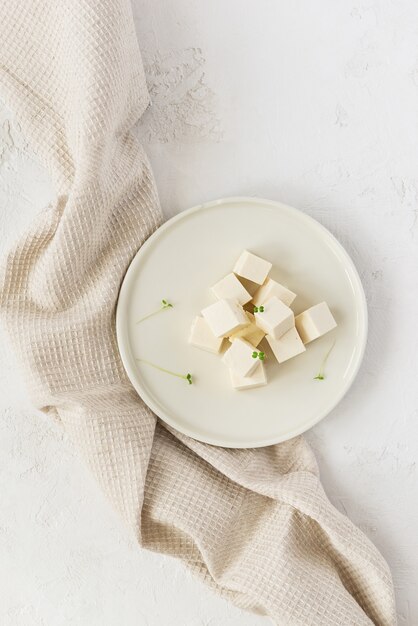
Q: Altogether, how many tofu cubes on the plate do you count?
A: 11